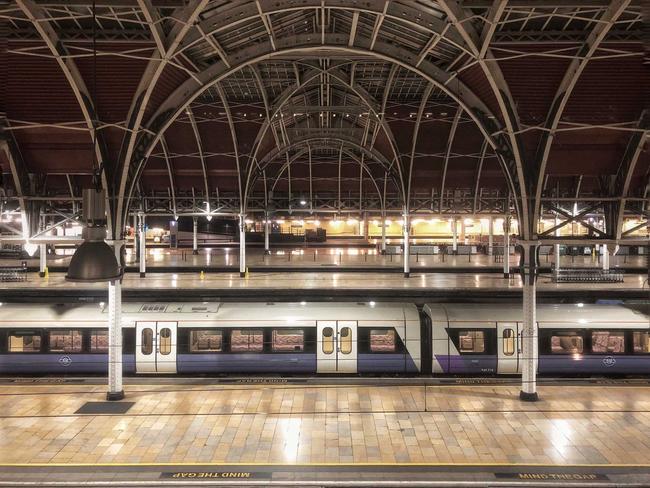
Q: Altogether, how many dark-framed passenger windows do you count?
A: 11